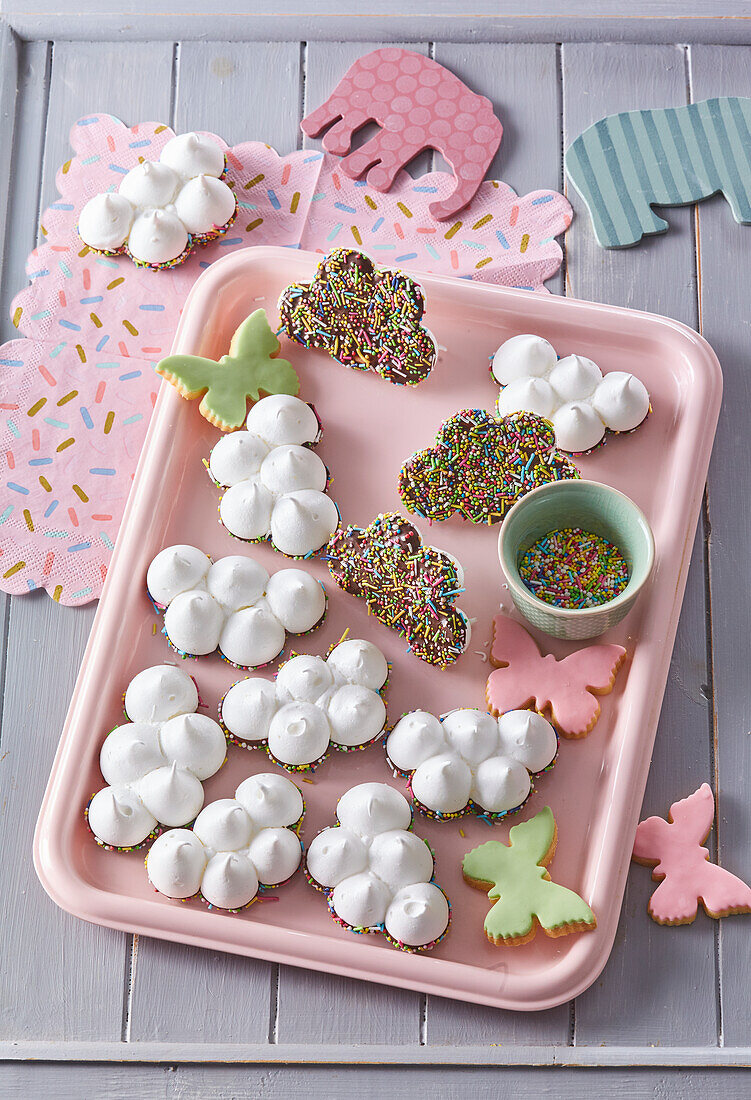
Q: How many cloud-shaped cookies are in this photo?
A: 12